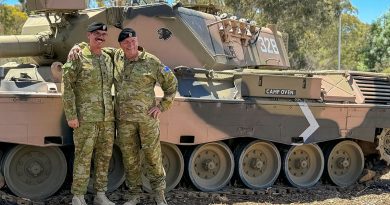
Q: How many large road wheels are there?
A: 7